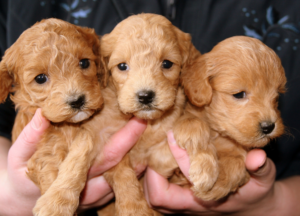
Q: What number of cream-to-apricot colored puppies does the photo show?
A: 3